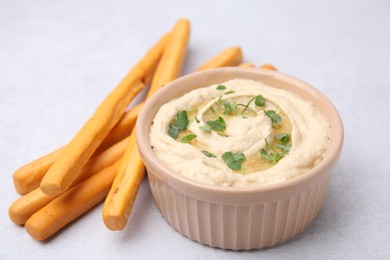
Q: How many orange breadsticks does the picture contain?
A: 5